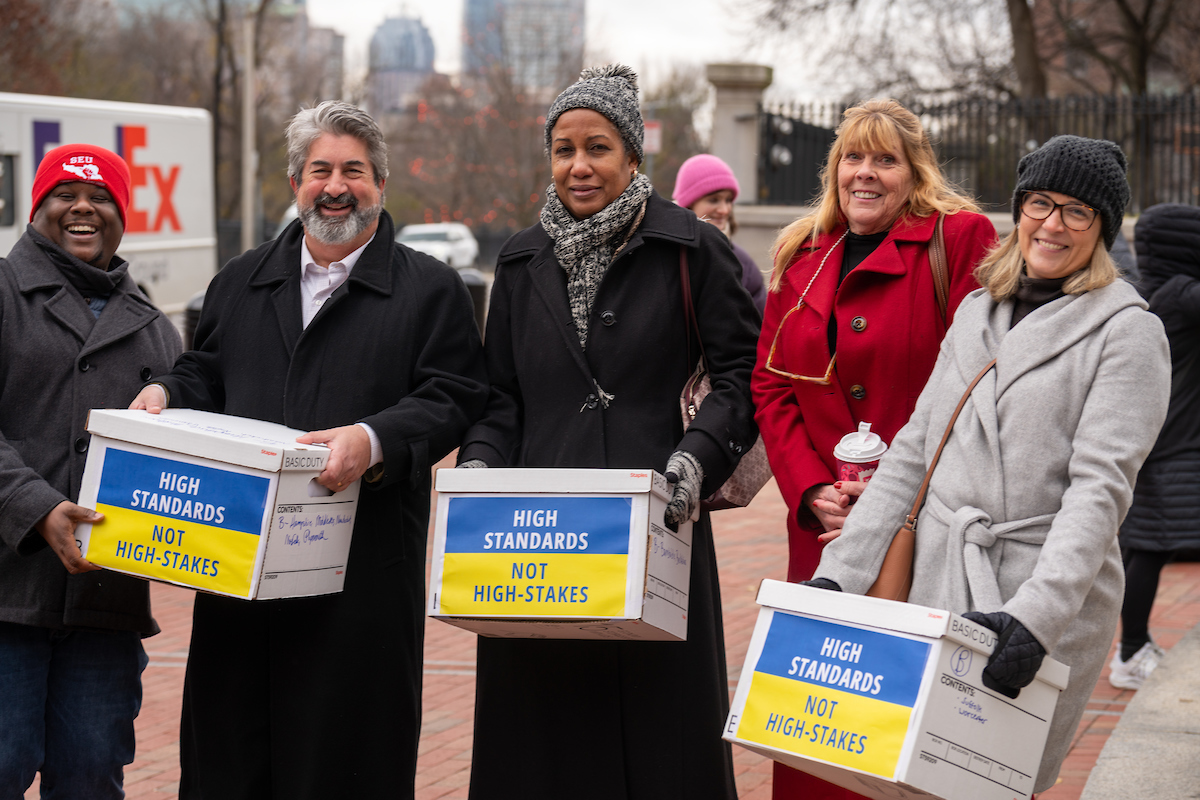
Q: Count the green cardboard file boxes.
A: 0